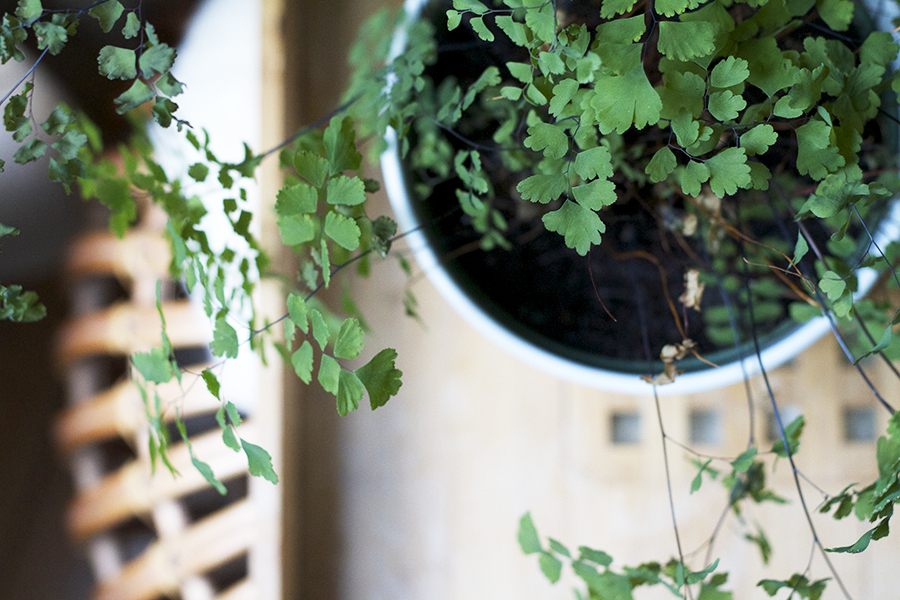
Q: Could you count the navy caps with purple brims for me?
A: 0